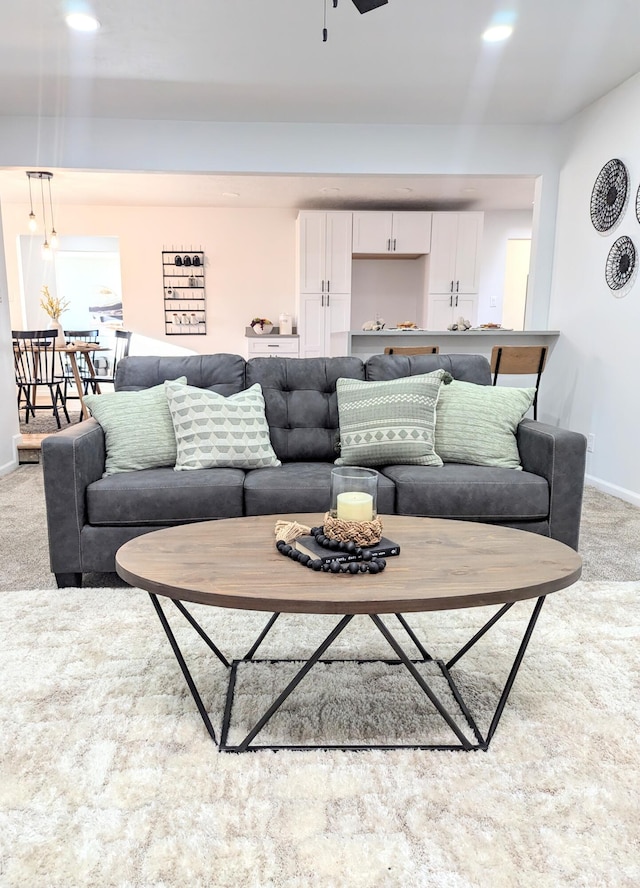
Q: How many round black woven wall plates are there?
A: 3